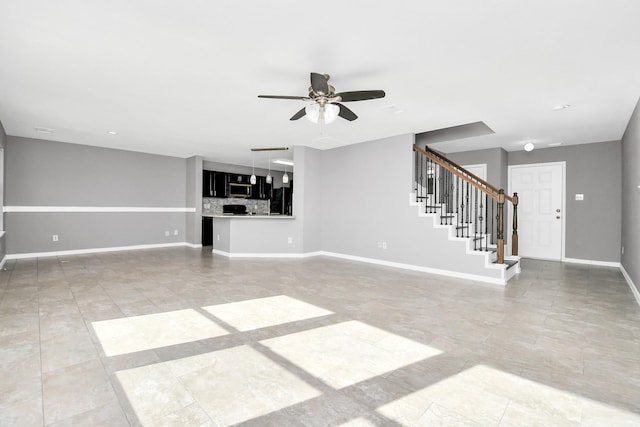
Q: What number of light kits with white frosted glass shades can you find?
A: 1